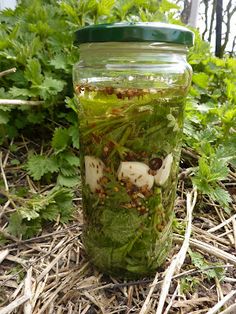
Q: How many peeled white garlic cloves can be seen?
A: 3